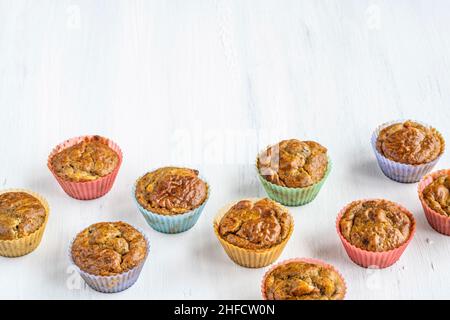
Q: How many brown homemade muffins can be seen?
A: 10